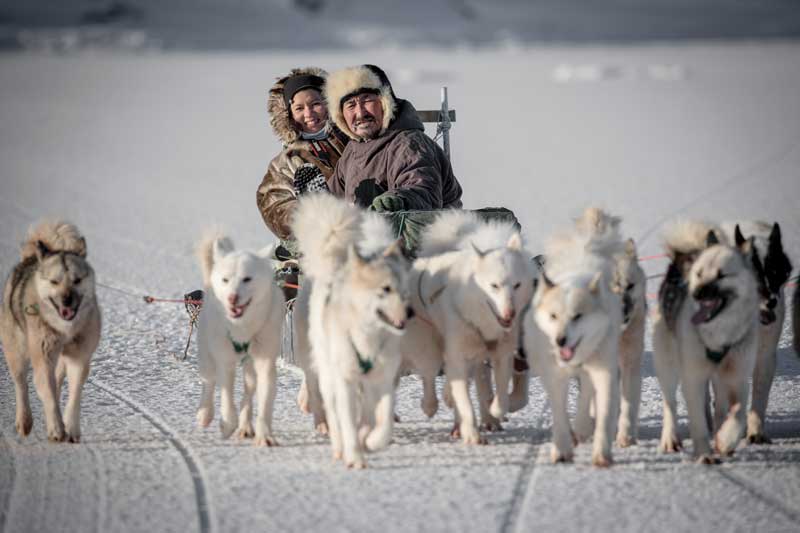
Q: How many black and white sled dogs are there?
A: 2